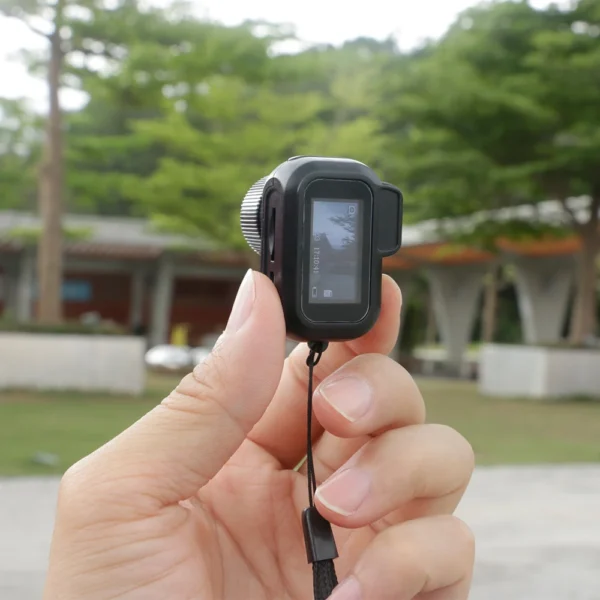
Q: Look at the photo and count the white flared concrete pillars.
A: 2